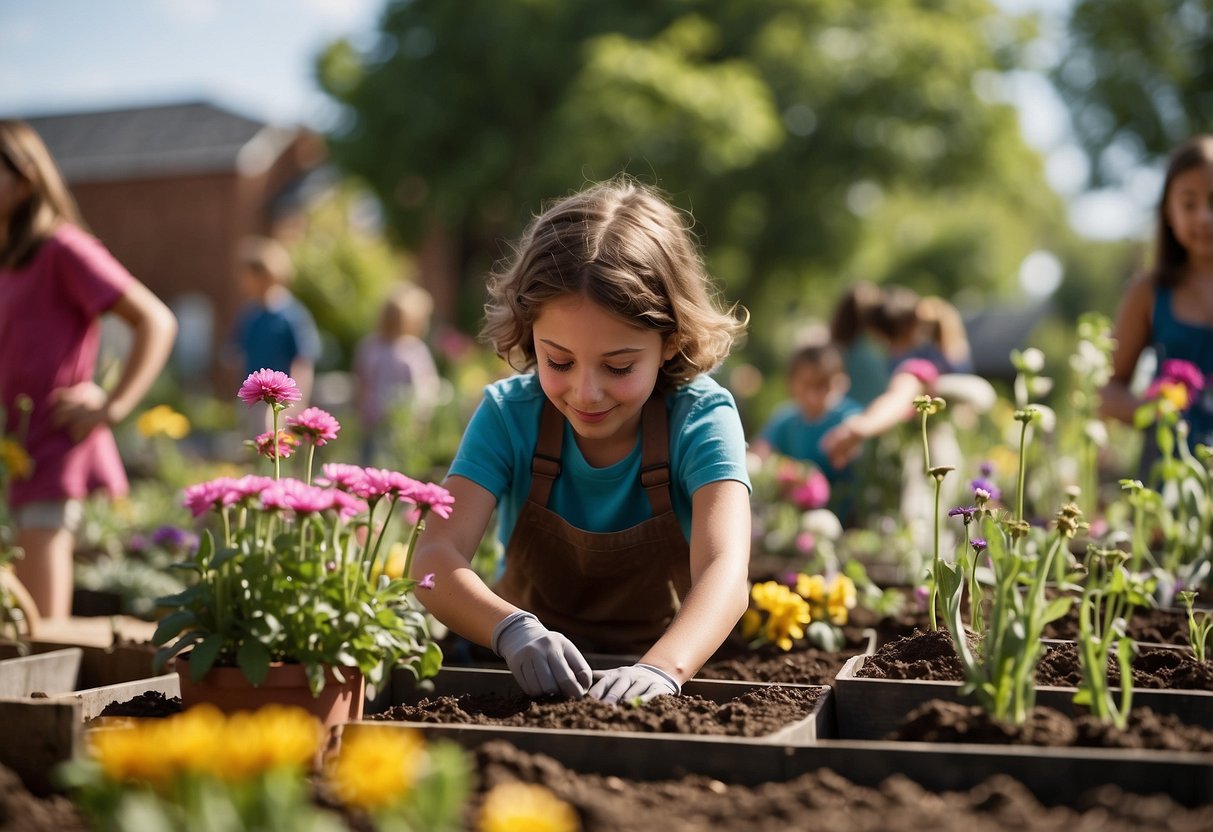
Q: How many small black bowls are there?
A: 0